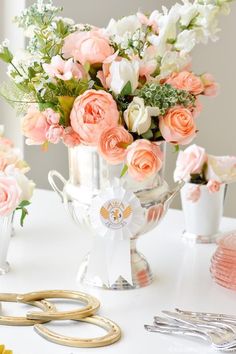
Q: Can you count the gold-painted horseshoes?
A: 3